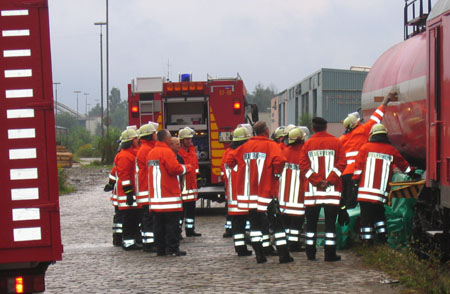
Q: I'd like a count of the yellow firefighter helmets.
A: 9